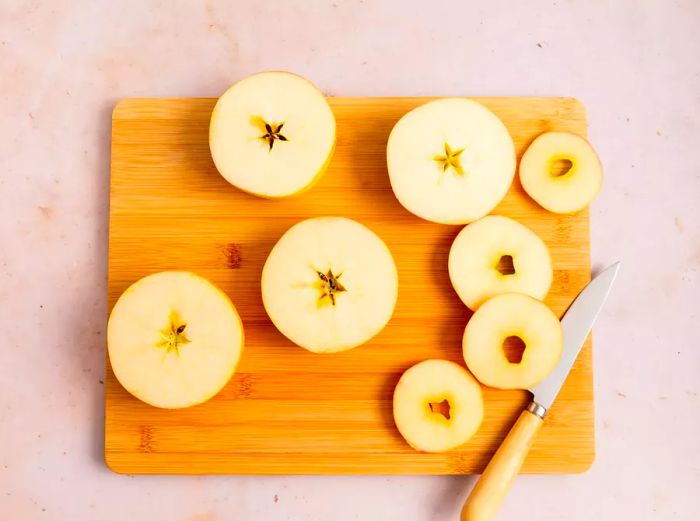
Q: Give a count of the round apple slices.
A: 8